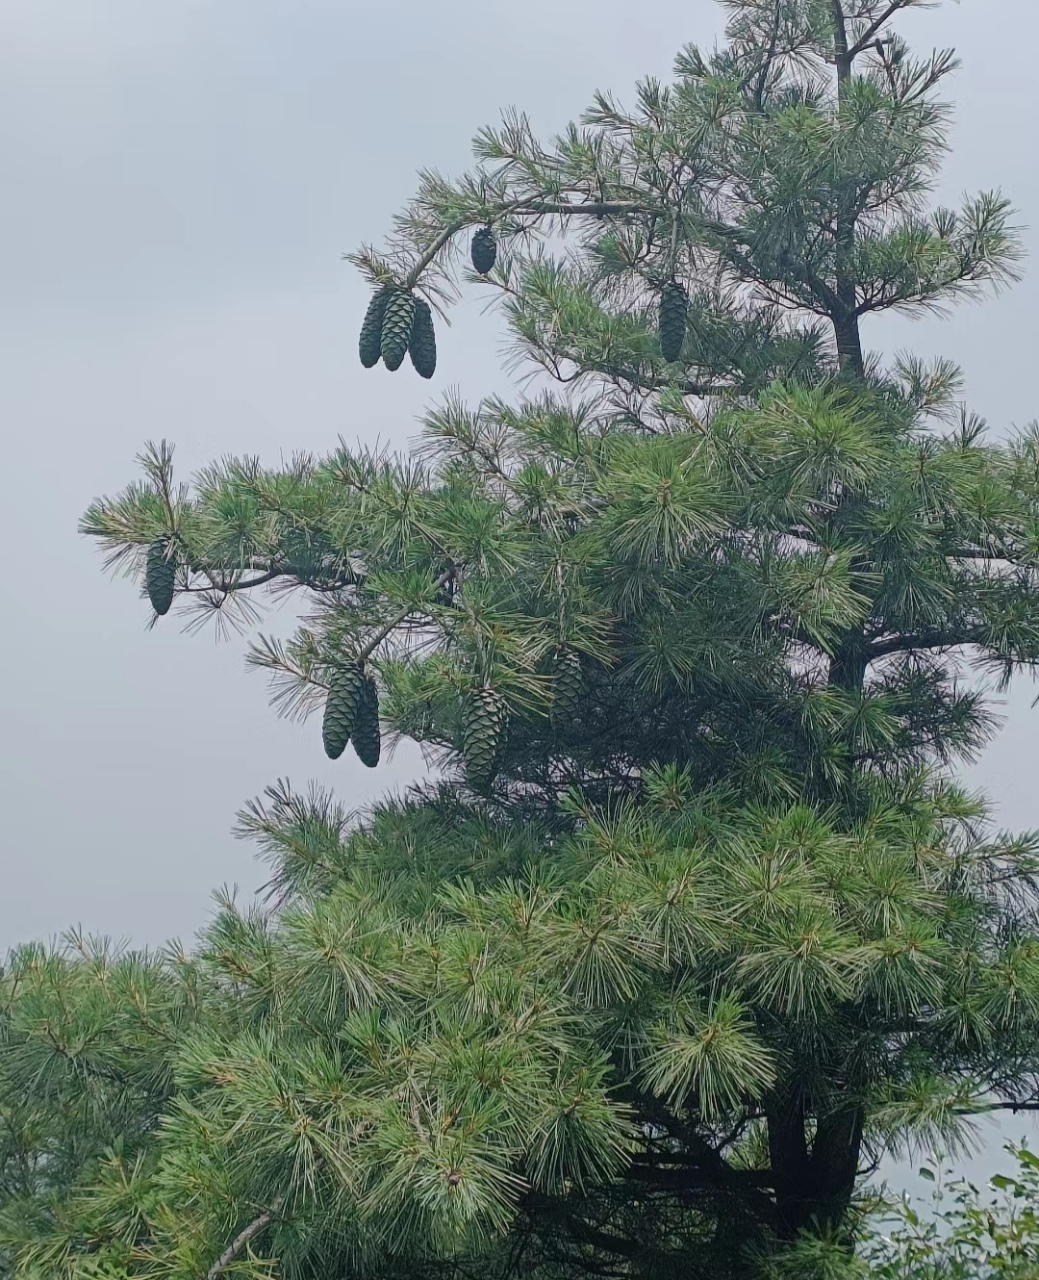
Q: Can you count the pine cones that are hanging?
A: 10